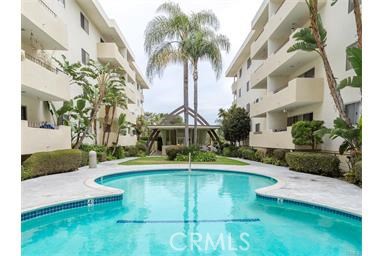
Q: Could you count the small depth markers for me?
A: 2